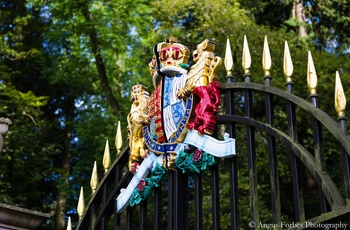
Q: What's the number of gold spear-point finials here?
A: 11